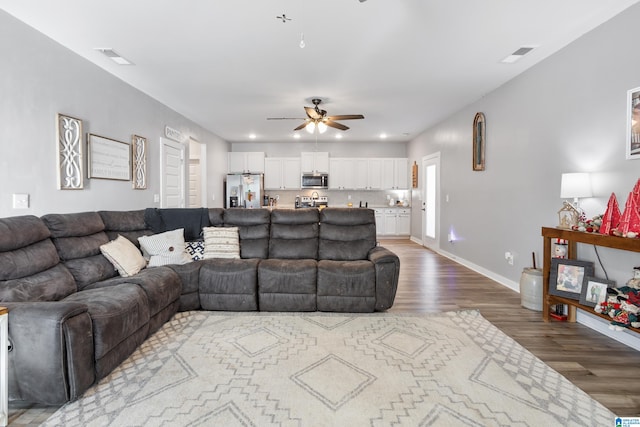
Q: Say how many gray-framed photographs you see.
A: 2